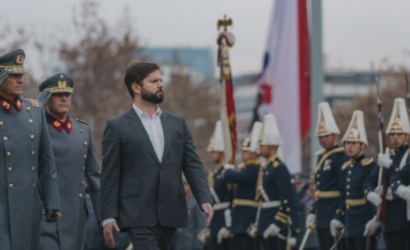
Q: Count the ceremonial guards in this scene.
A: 6